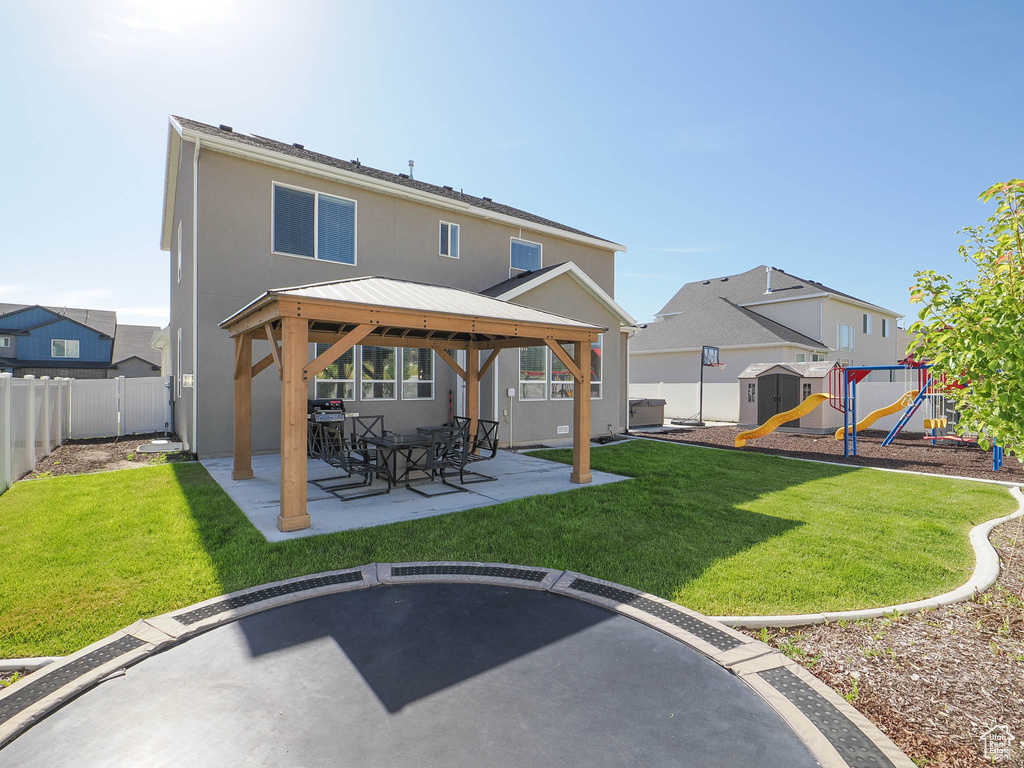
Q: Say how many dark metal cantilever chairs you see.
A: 6